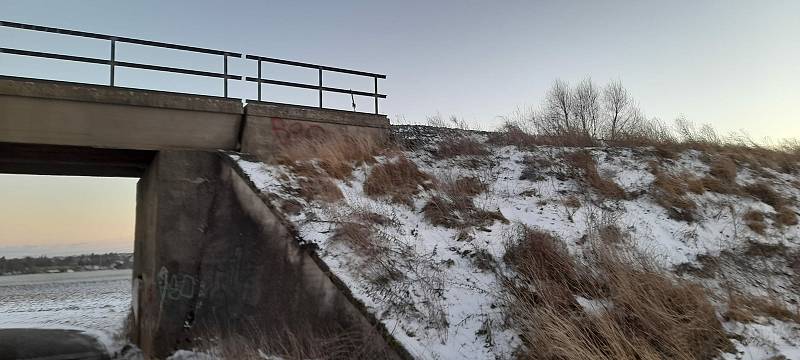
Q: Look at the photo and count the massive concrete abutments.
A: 1